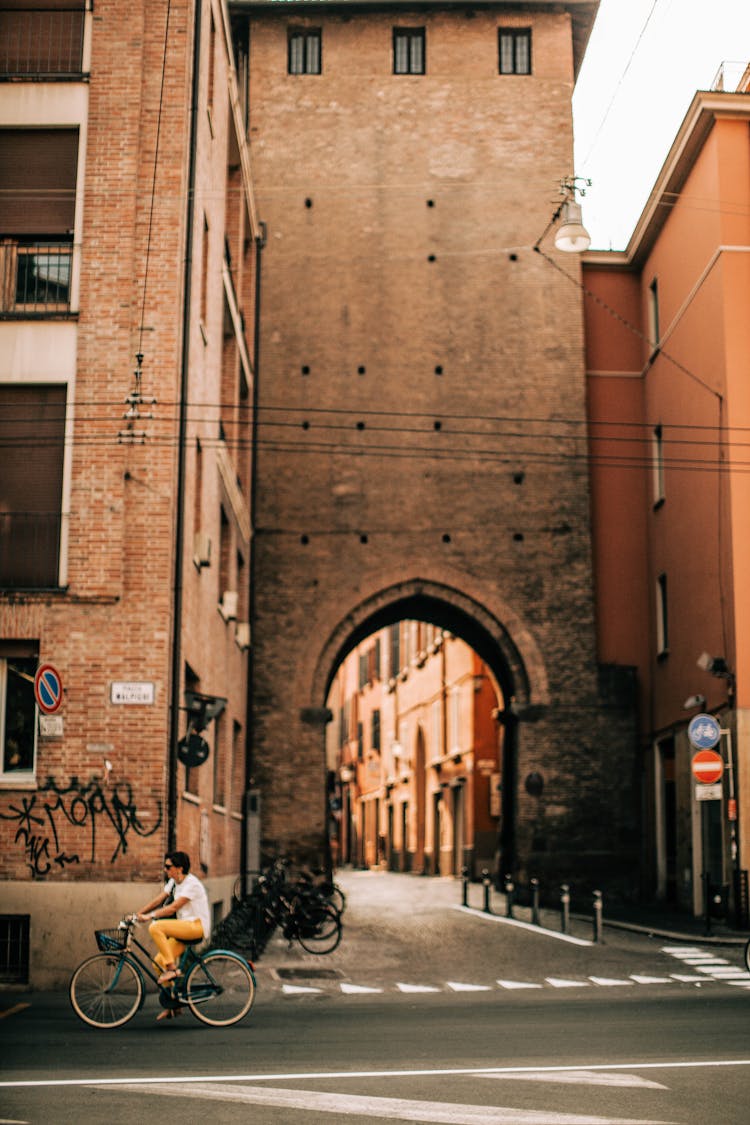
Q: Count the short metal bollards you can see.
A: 6